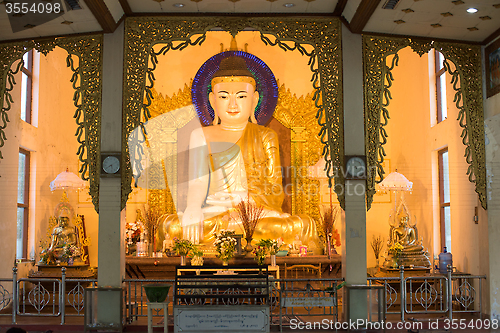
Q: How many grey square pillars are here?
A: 2